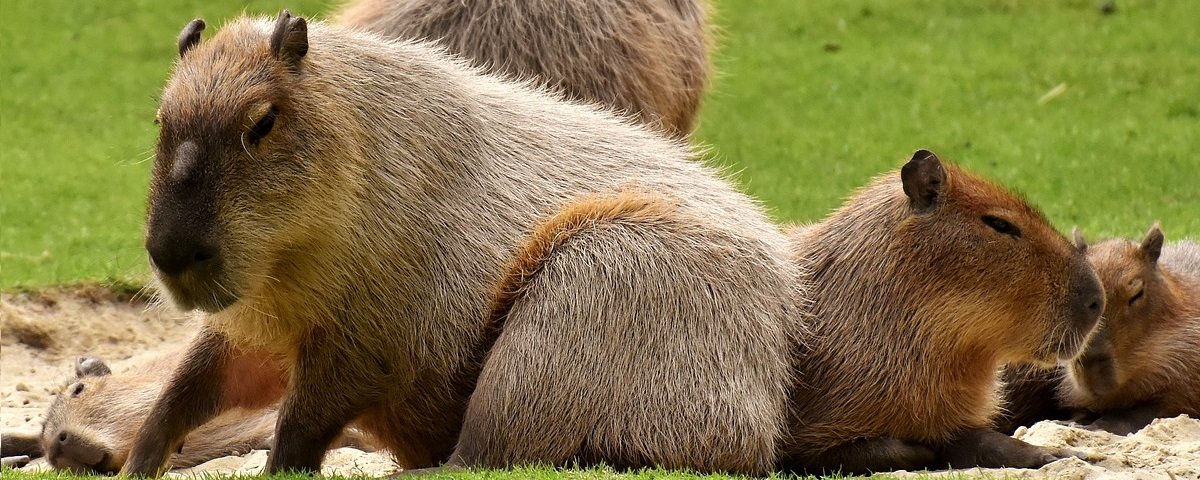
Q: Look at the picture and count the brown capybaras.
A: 5